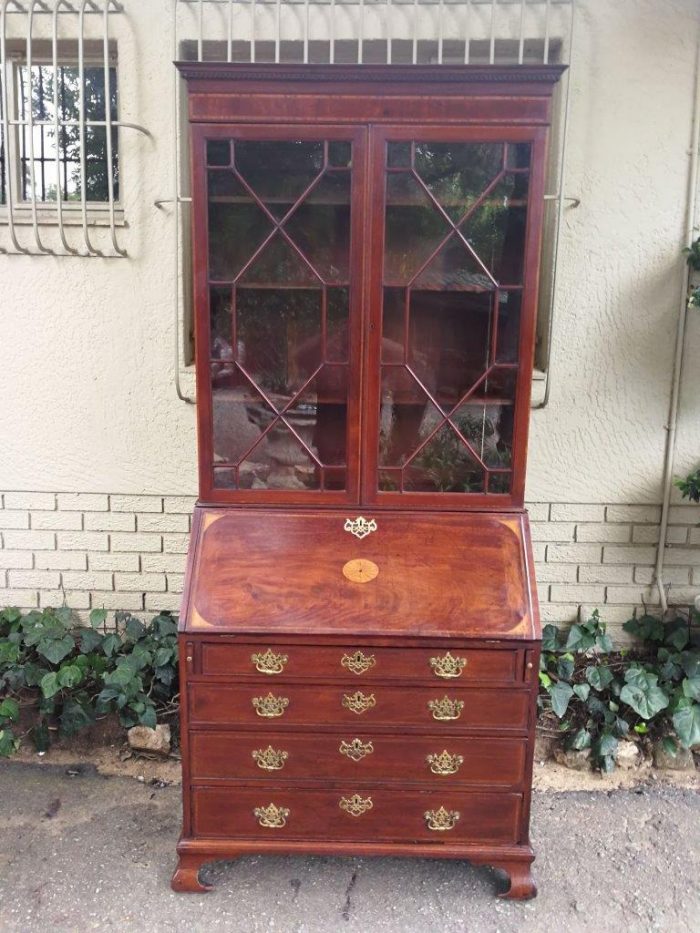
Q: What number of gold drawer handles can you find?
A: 8